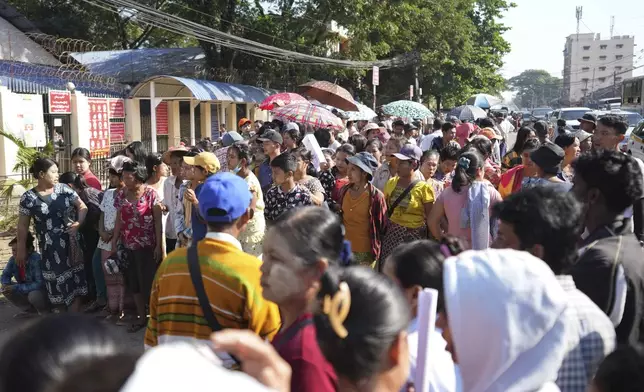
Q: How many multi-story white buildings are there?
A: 1